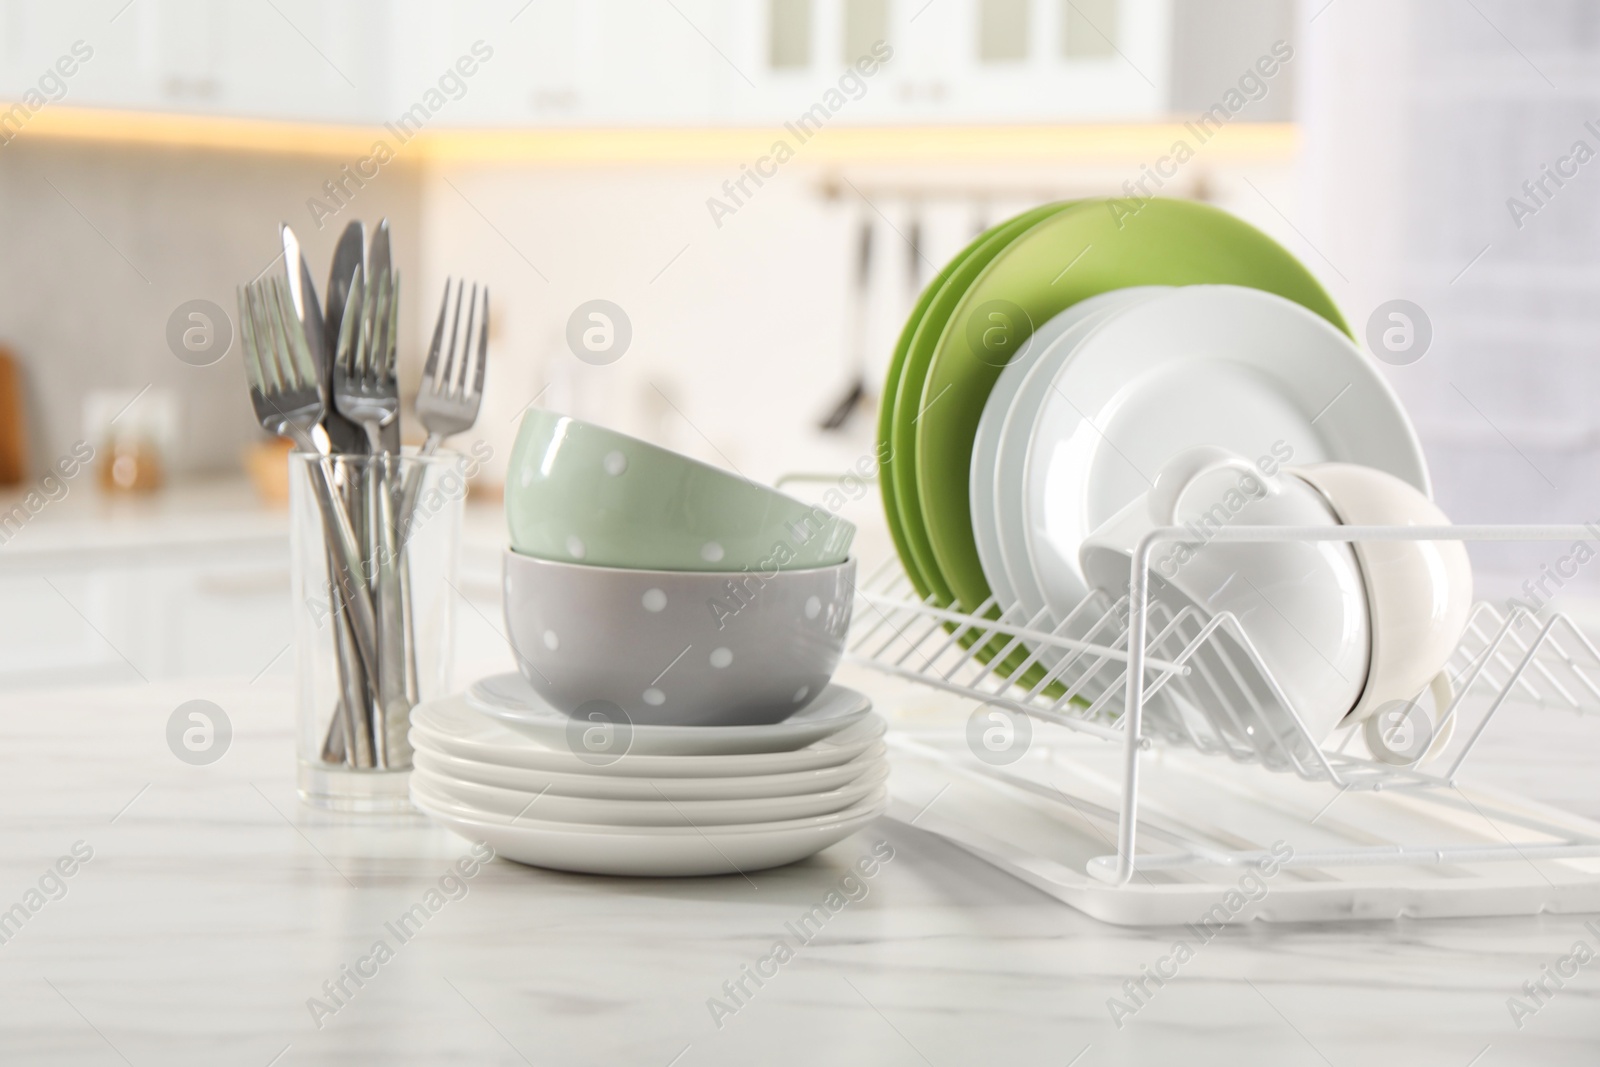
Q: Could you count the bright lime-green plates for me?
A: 3